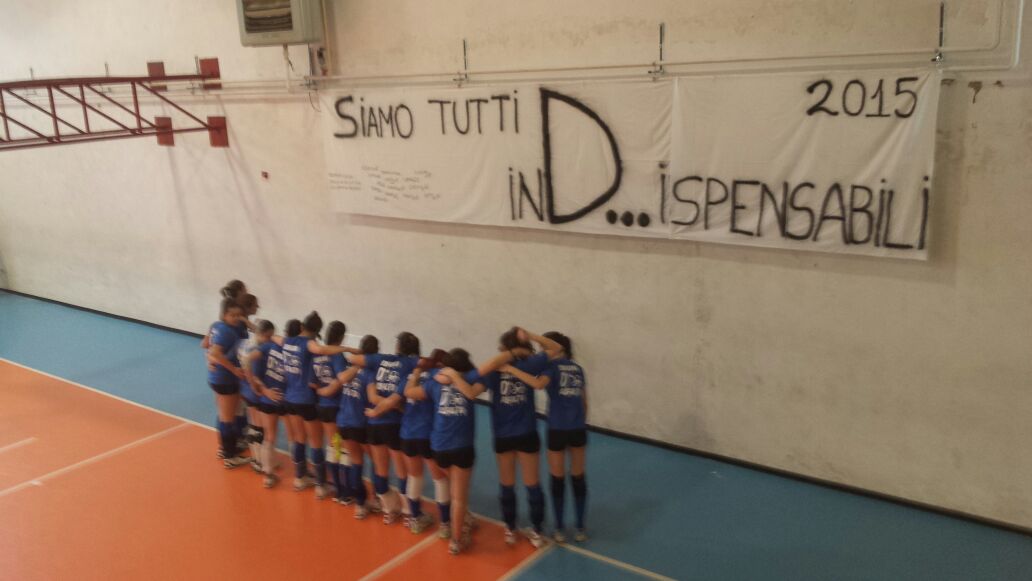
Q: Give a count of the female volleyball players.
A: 13